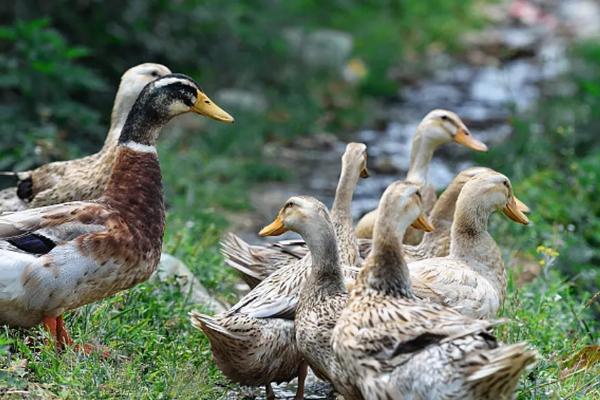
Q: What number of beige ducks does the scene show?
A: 7